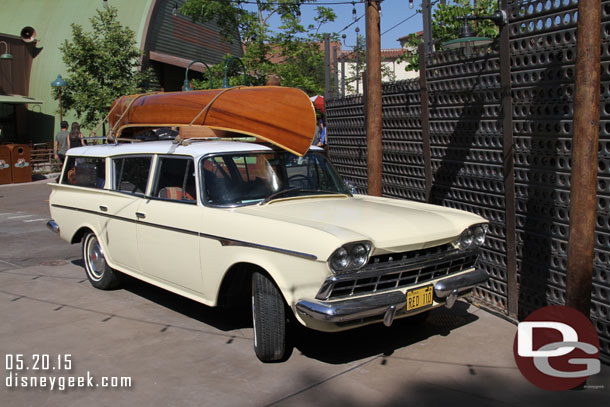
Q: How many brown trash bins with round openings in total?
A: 1